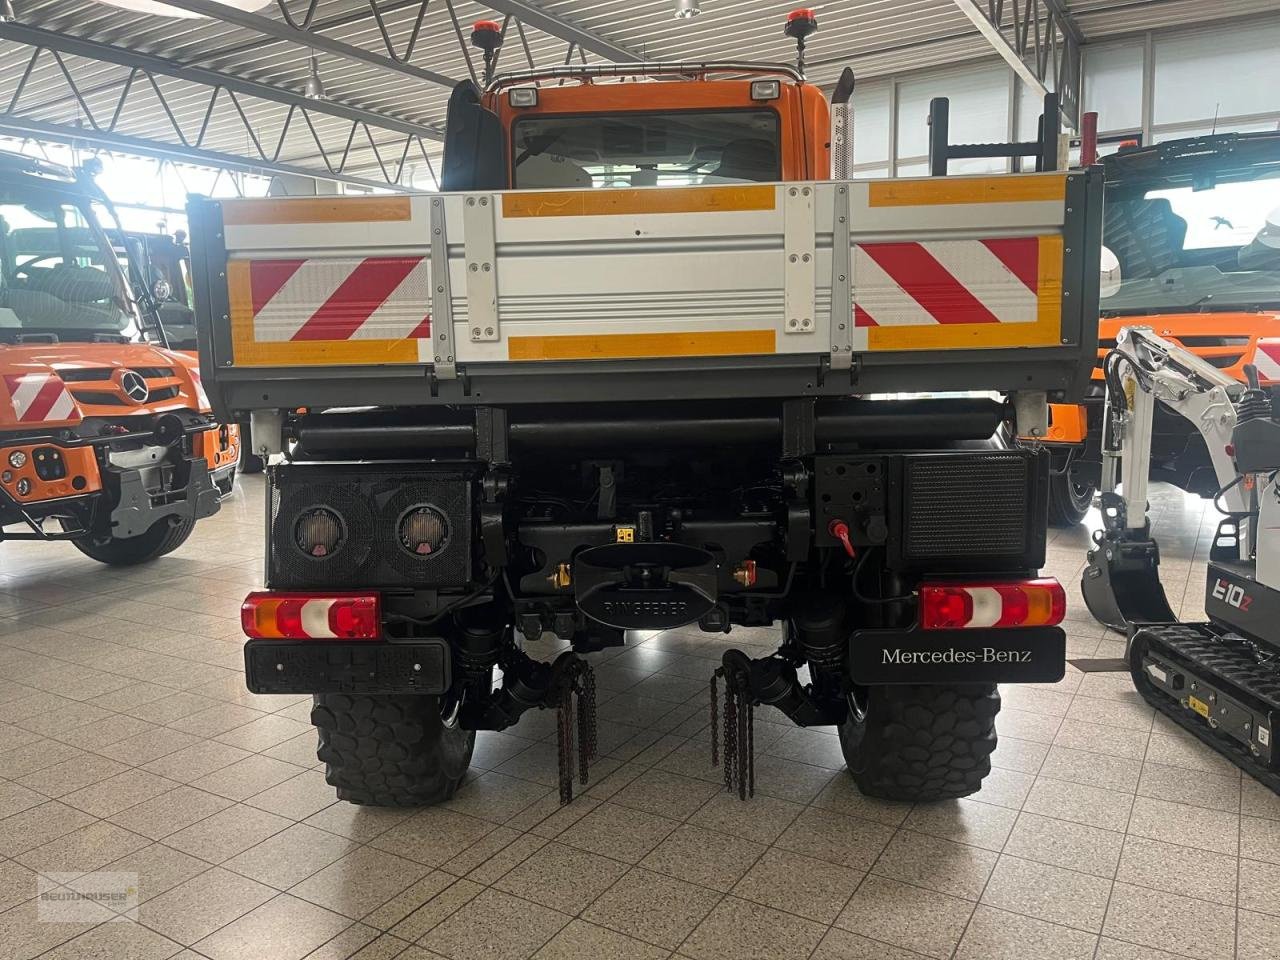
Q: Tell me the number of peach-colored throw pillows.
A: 0